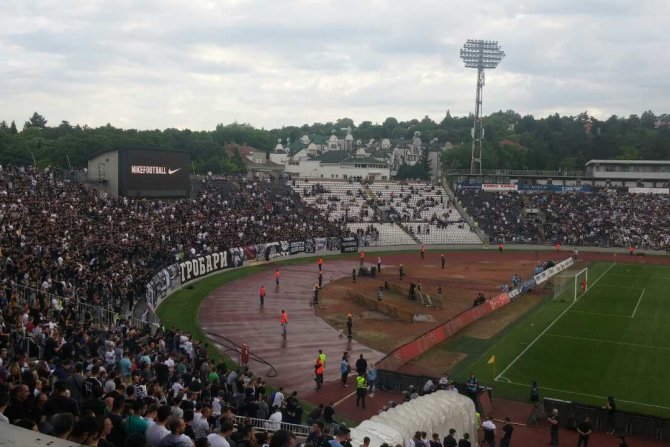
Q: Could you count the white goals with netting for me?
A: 1